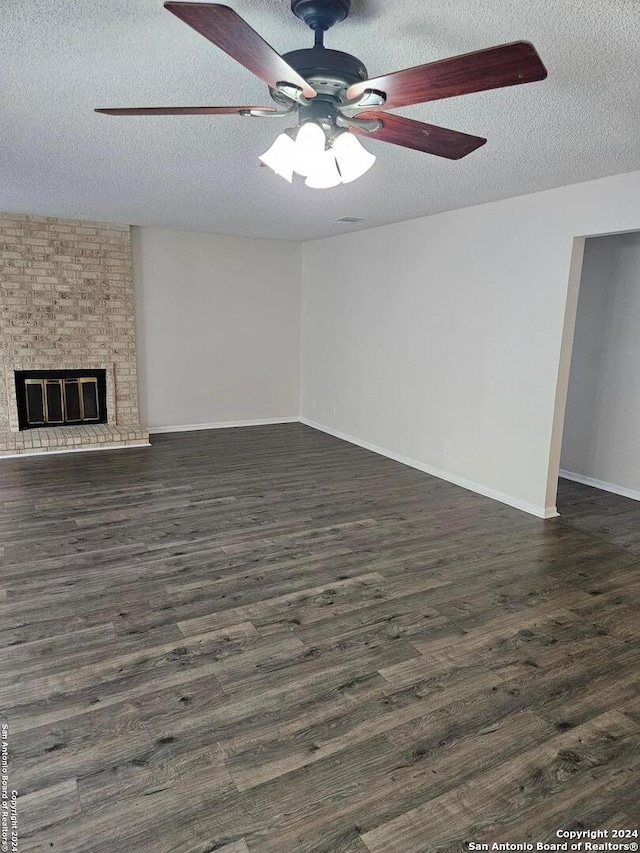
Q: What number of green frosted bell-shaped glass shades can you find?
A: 0